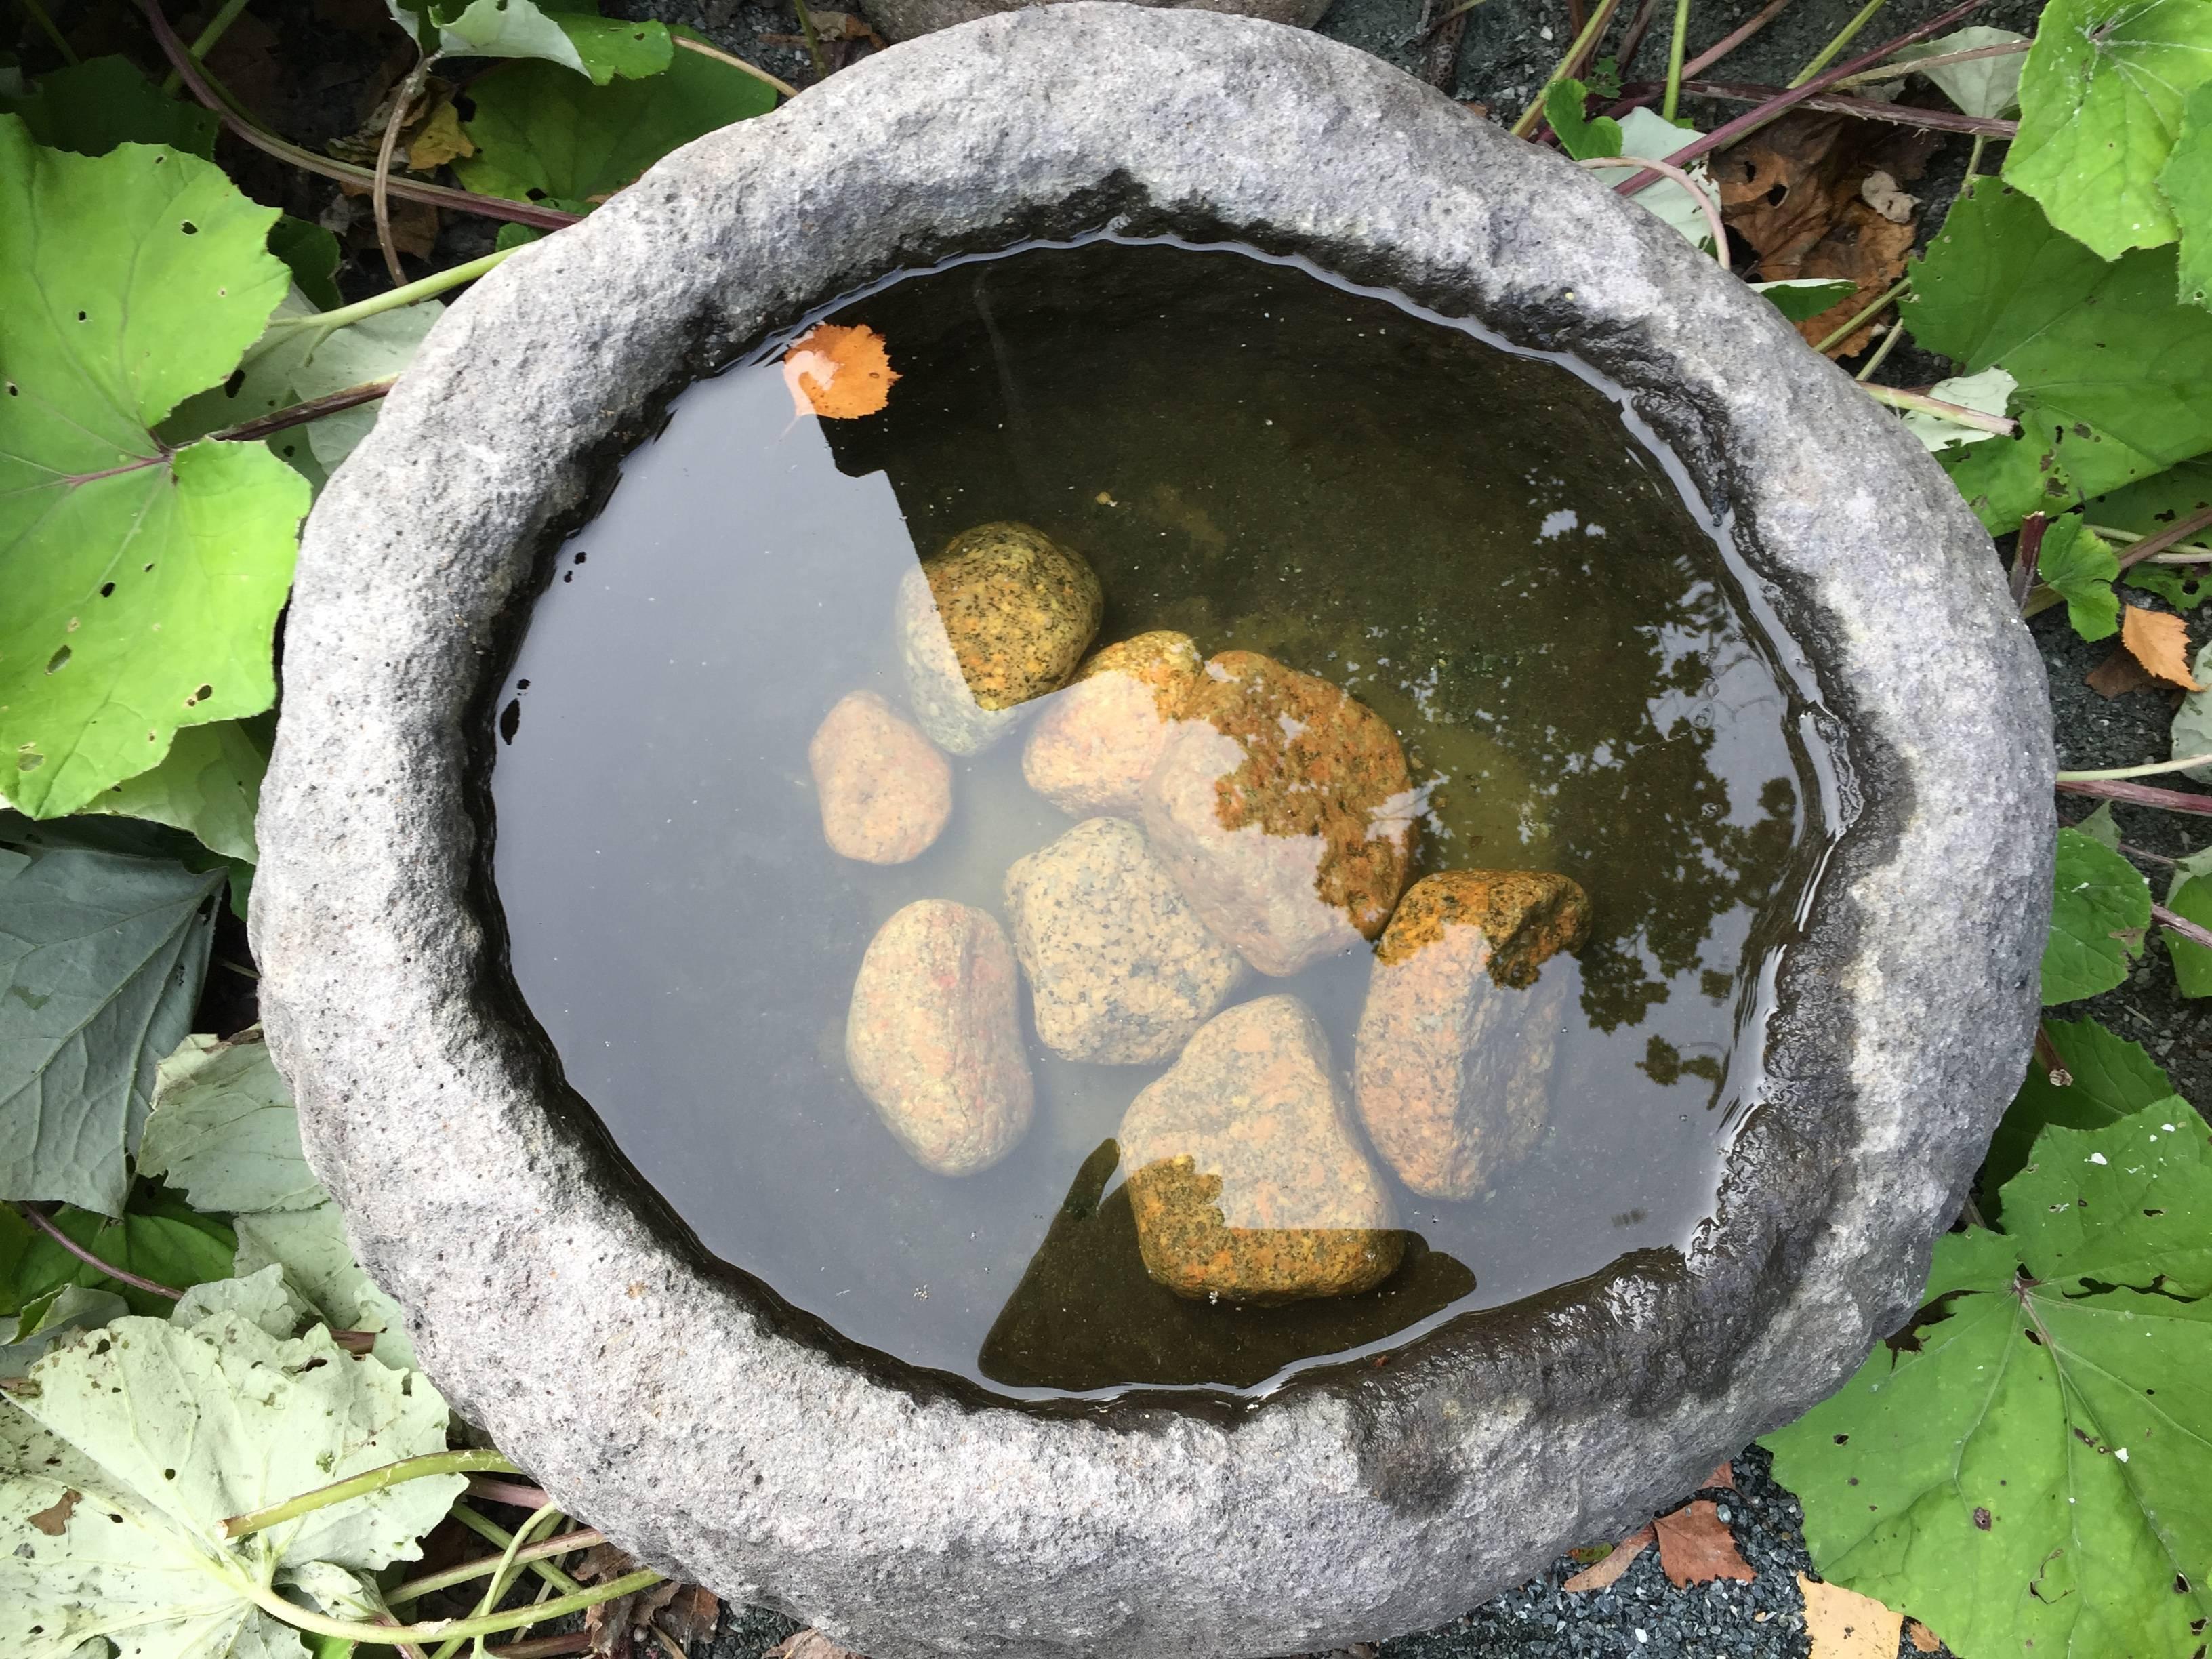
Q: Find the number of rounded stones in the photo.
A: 8